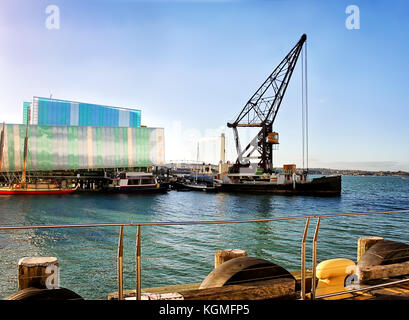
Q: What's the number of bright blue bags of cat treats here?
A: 0